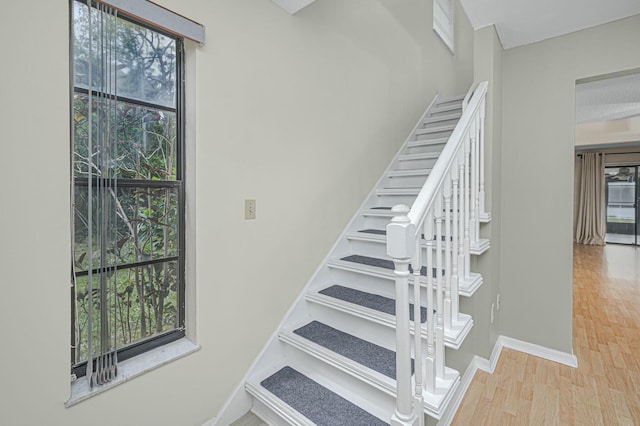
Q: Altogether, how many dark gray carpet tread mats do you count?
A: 6